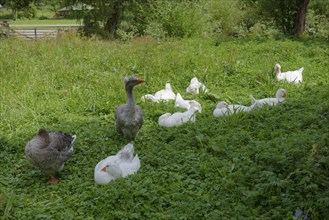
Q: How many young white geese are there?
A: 8